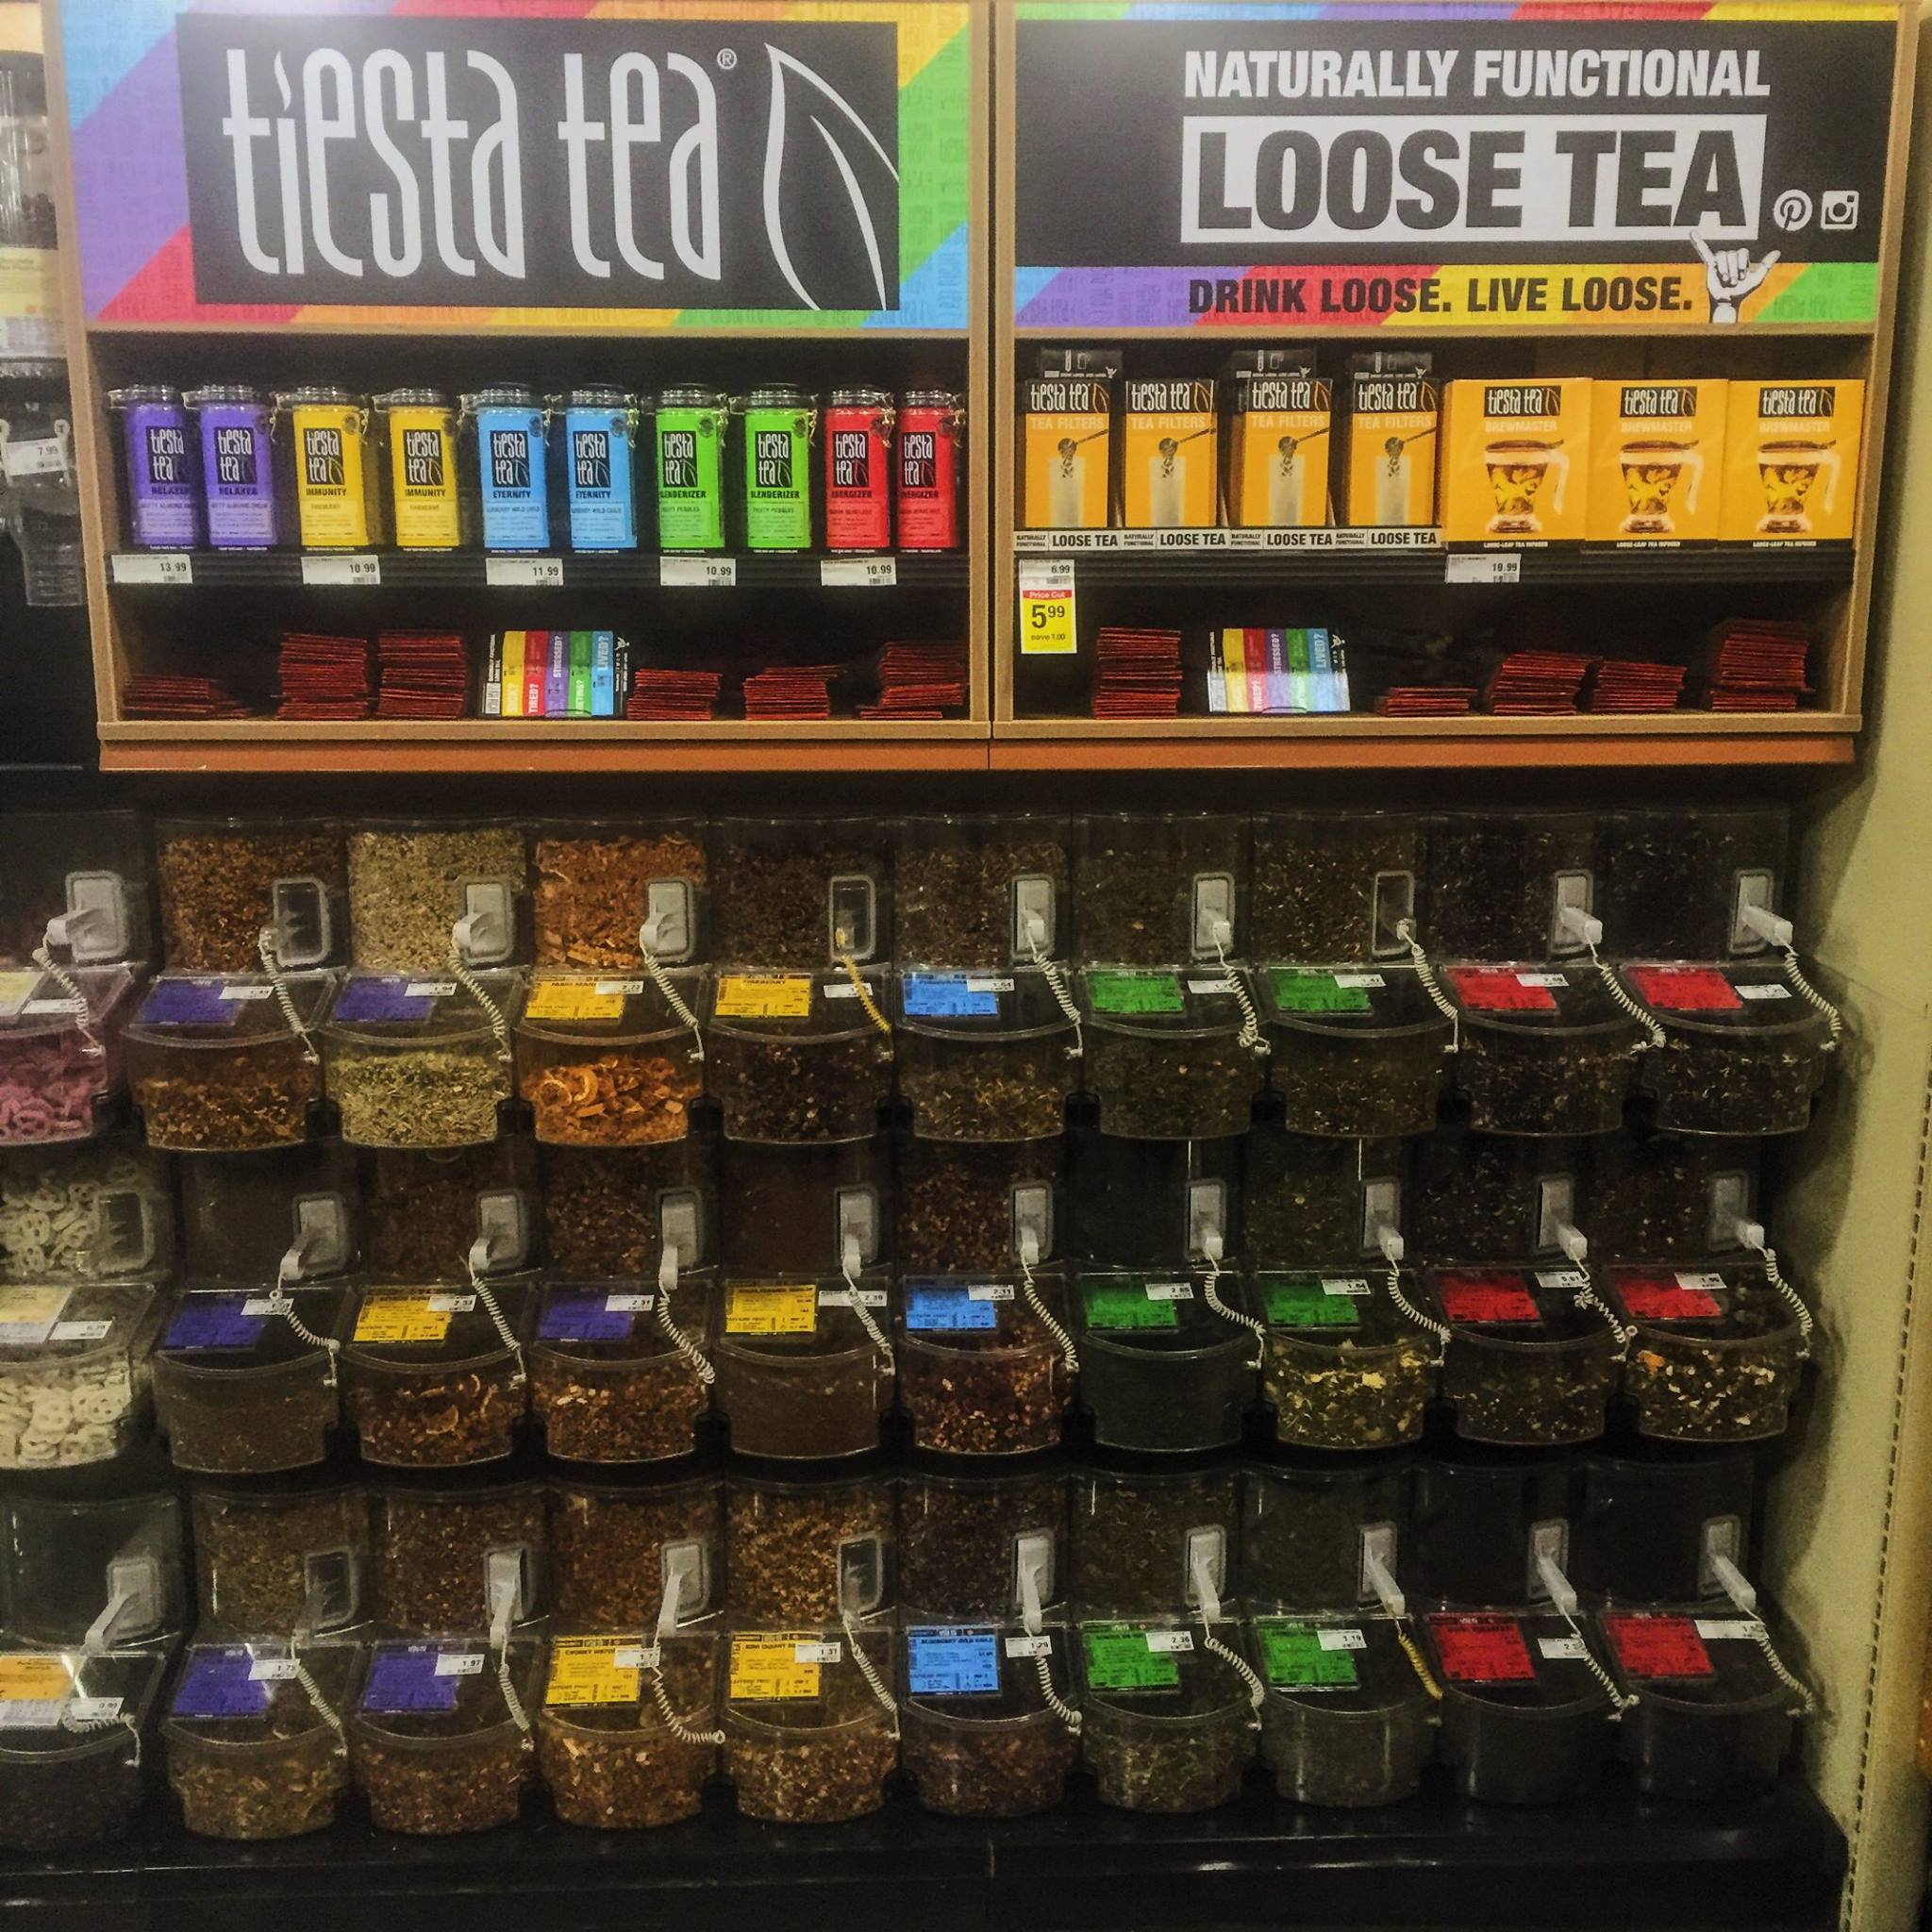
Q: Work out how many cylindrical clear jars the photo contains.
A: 10